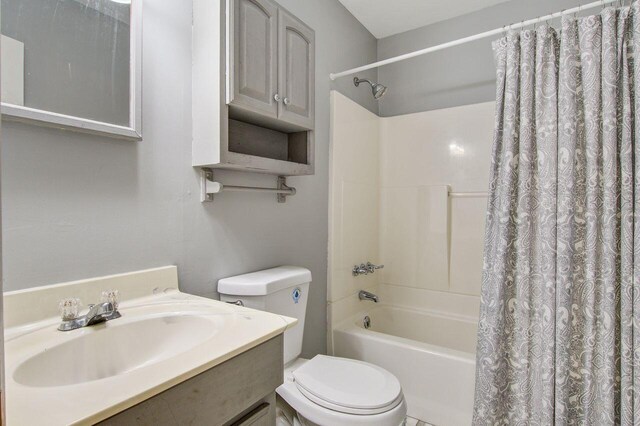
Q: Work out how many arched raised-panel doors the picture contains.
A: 2